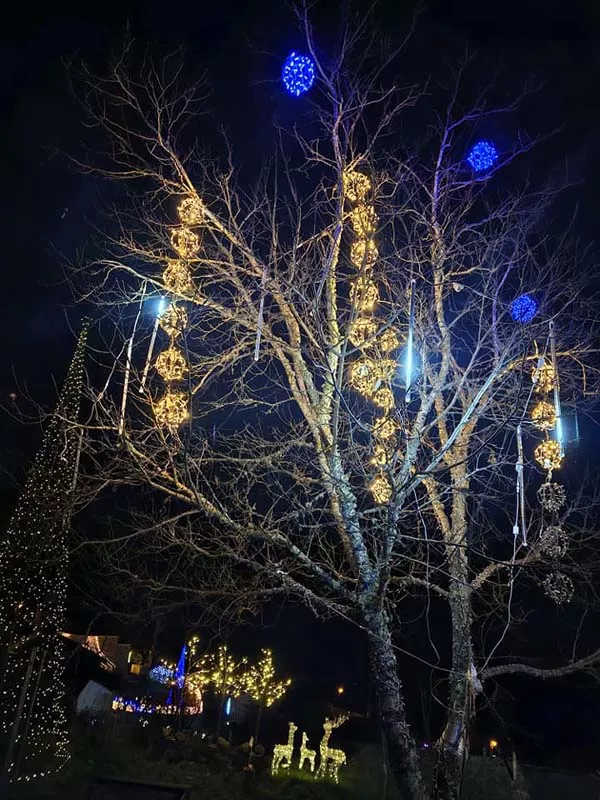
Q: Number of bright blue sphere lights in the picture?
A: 3